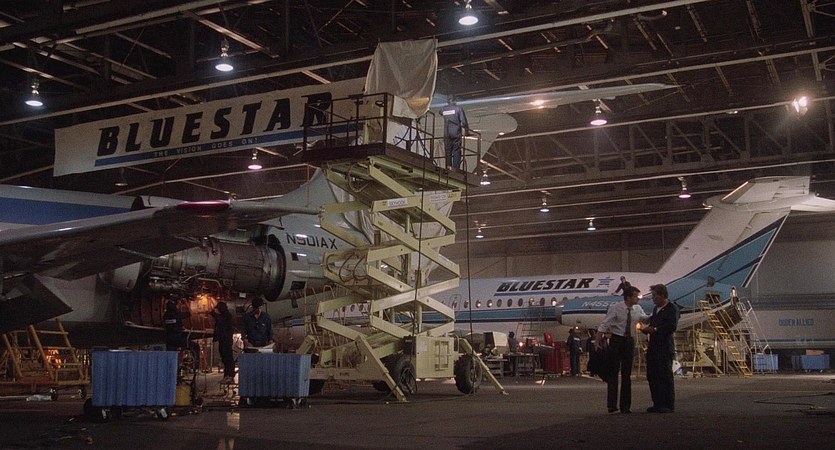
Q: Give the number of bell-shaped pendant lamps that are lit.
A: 10